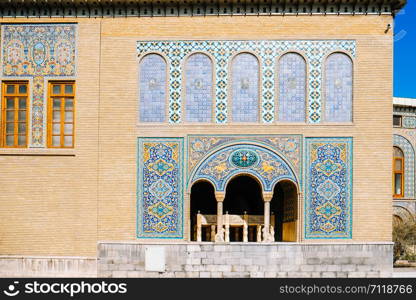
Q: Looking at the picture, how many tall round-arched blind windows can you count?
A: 5